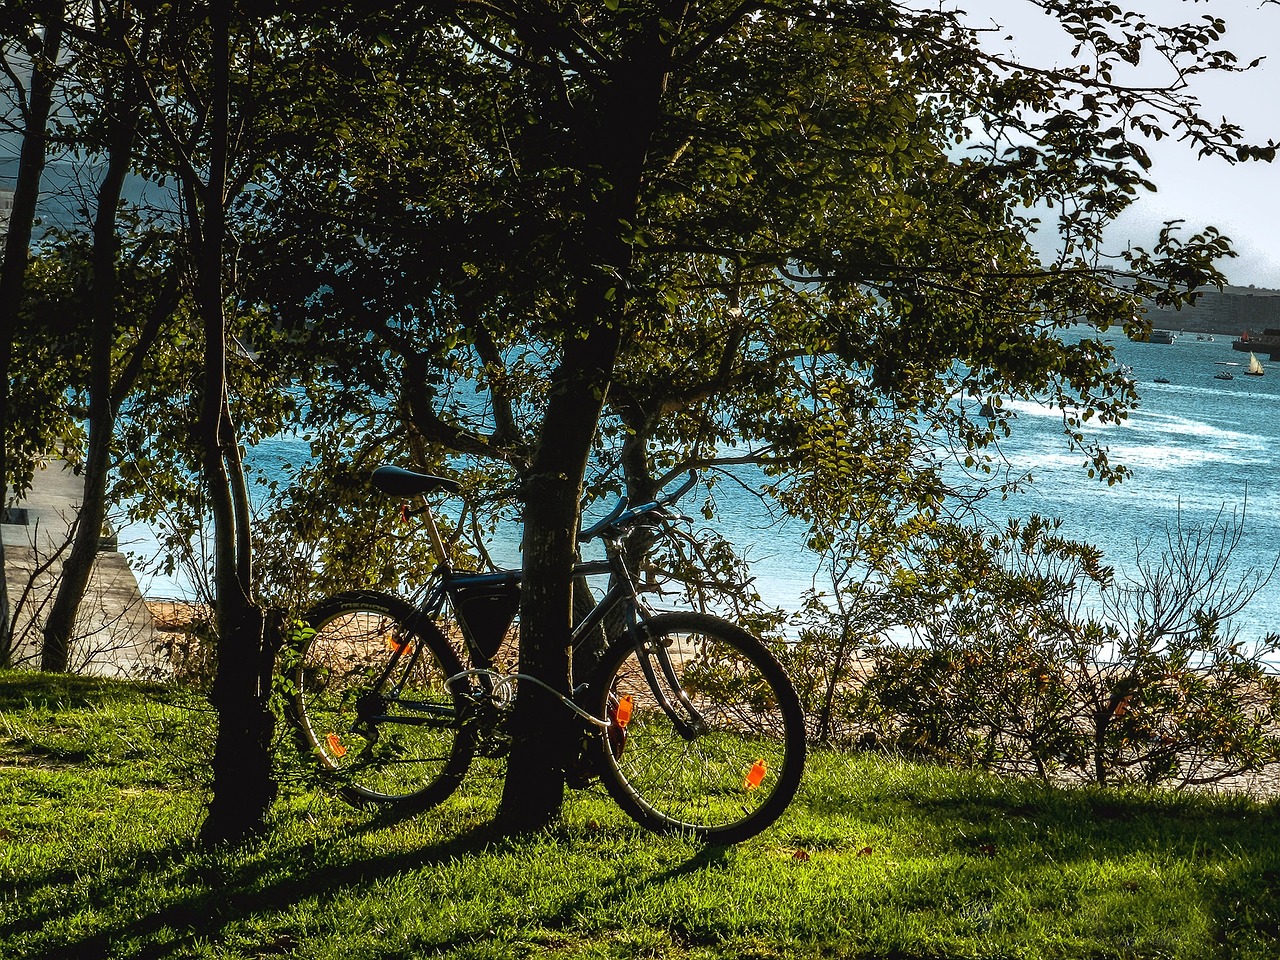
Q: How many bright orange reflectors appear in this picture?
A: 4